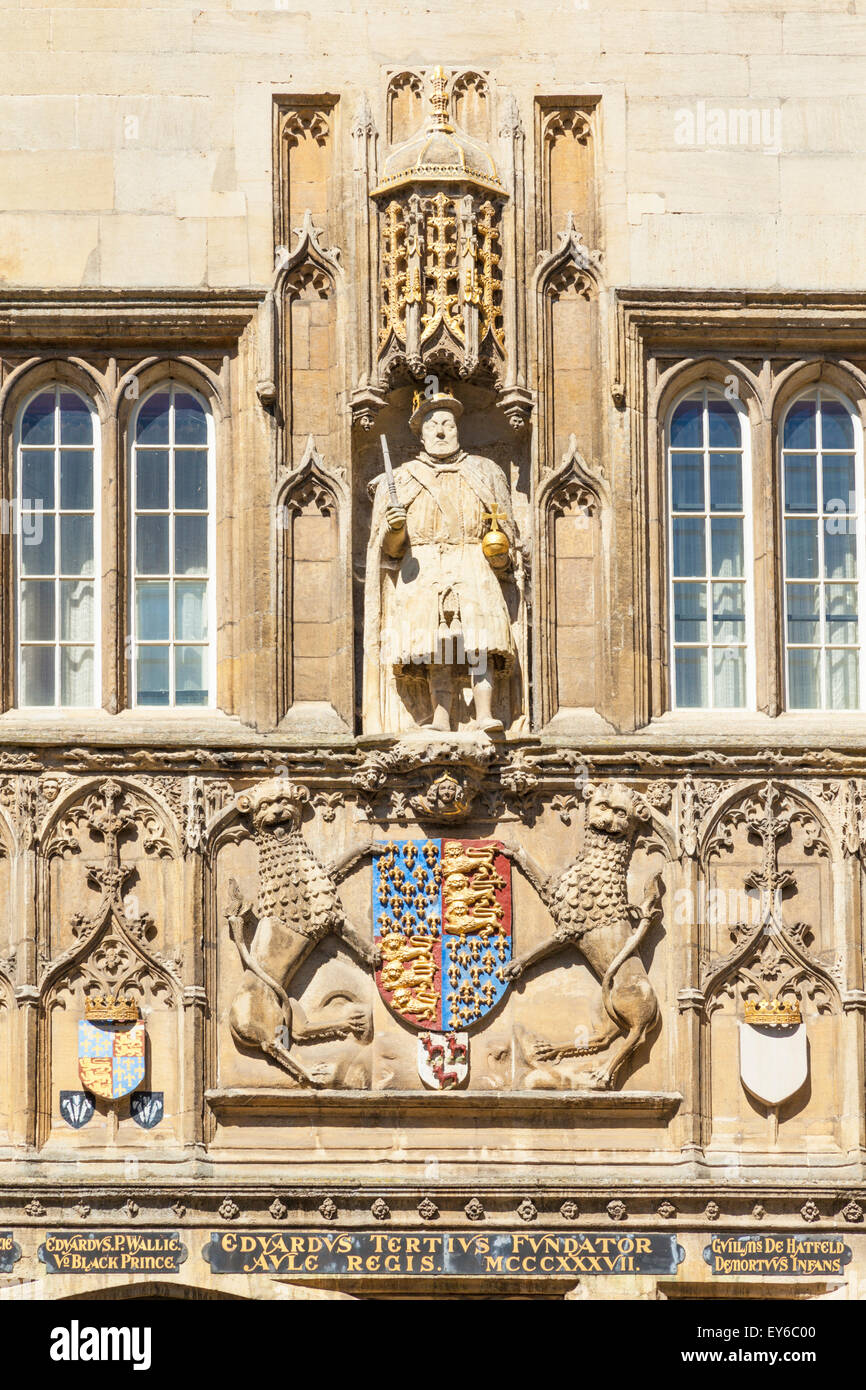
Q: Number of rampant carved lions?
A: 2